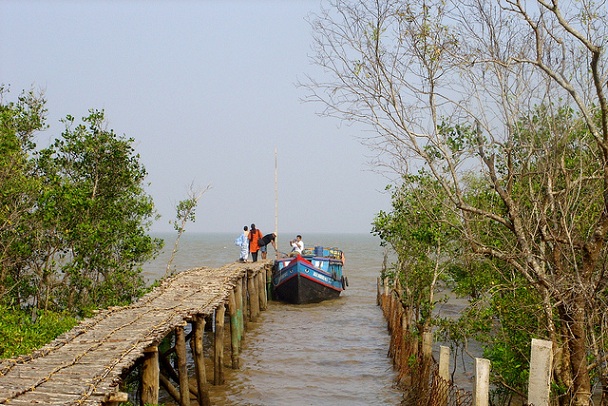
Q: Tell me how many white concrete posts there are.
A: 3